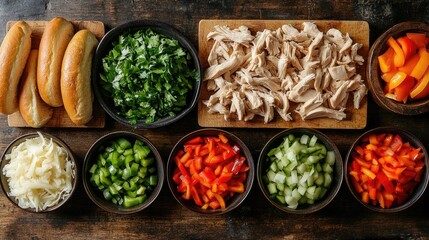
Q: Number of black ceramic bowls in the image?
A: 6